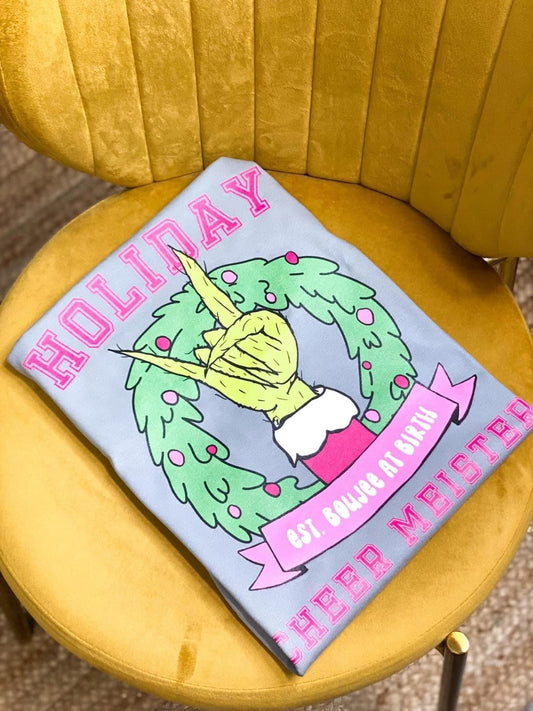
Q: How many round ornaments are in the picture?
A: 13